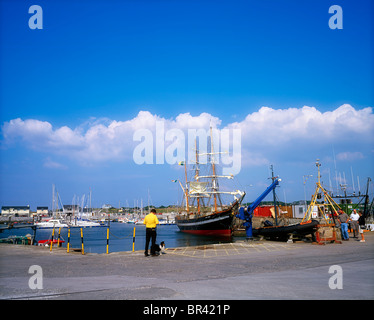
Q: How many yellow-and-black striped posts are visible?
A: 6